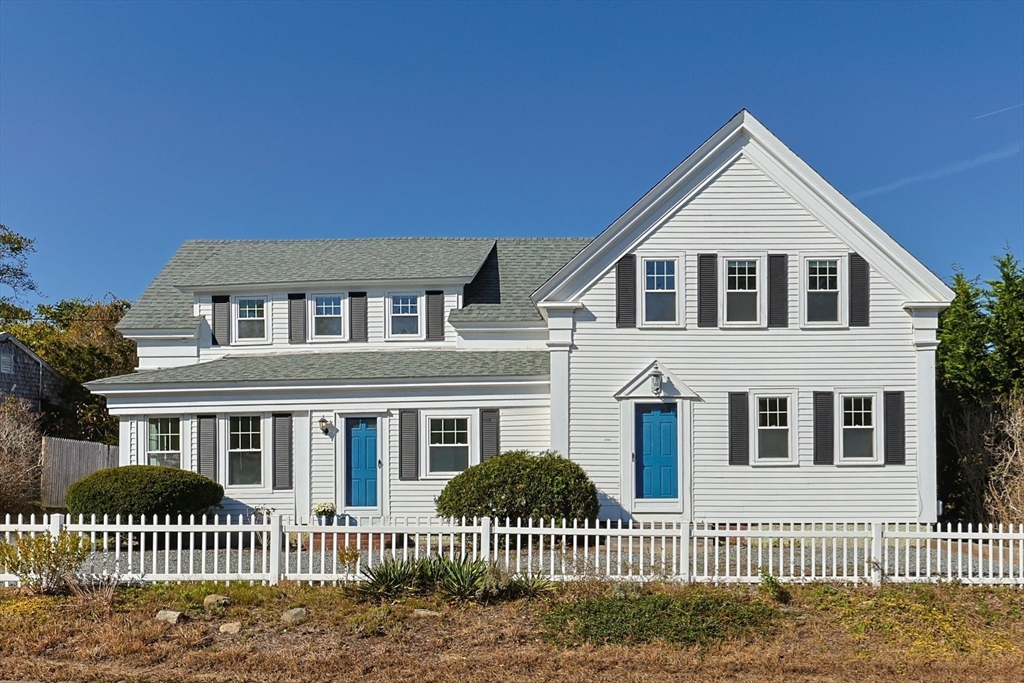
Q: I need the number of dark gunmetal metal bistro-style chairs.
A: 0